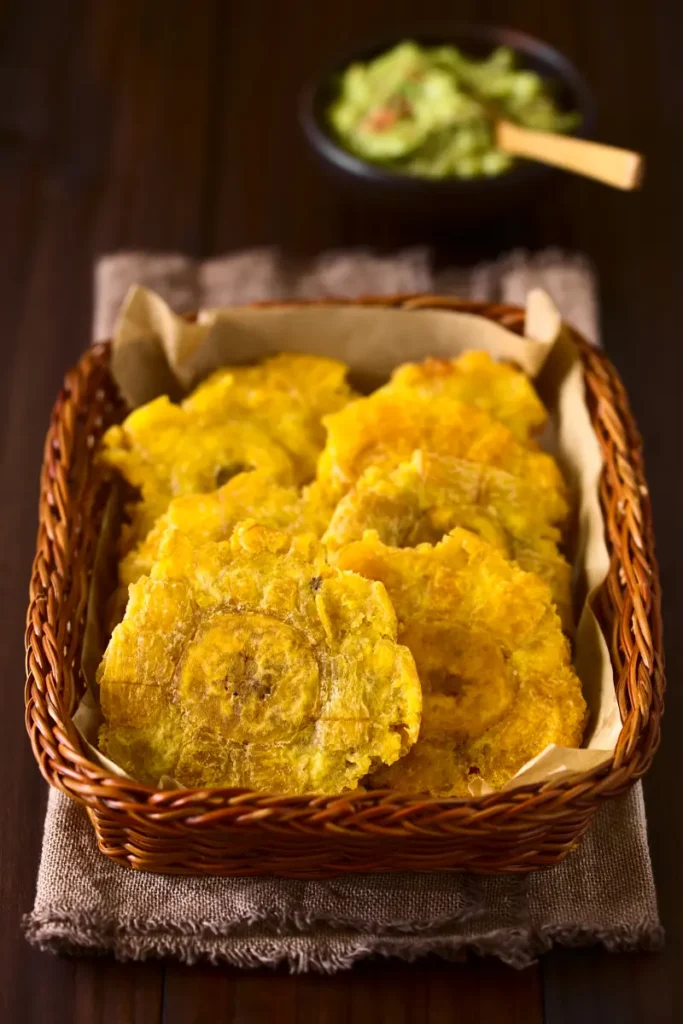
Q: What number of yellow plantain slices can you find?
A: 7